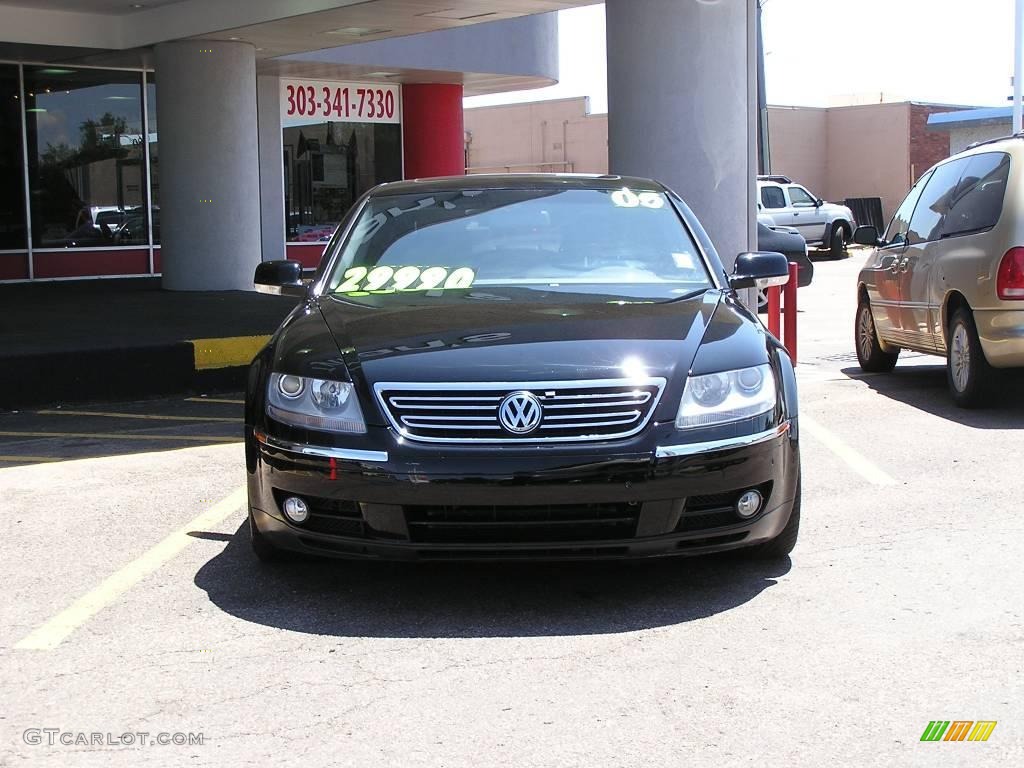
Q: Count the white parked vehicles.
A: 1